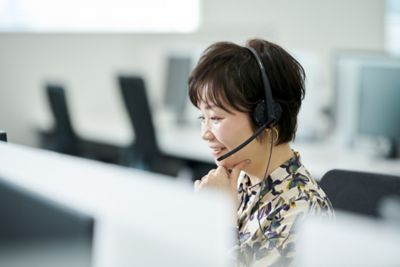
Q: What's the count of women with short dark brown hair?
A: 1